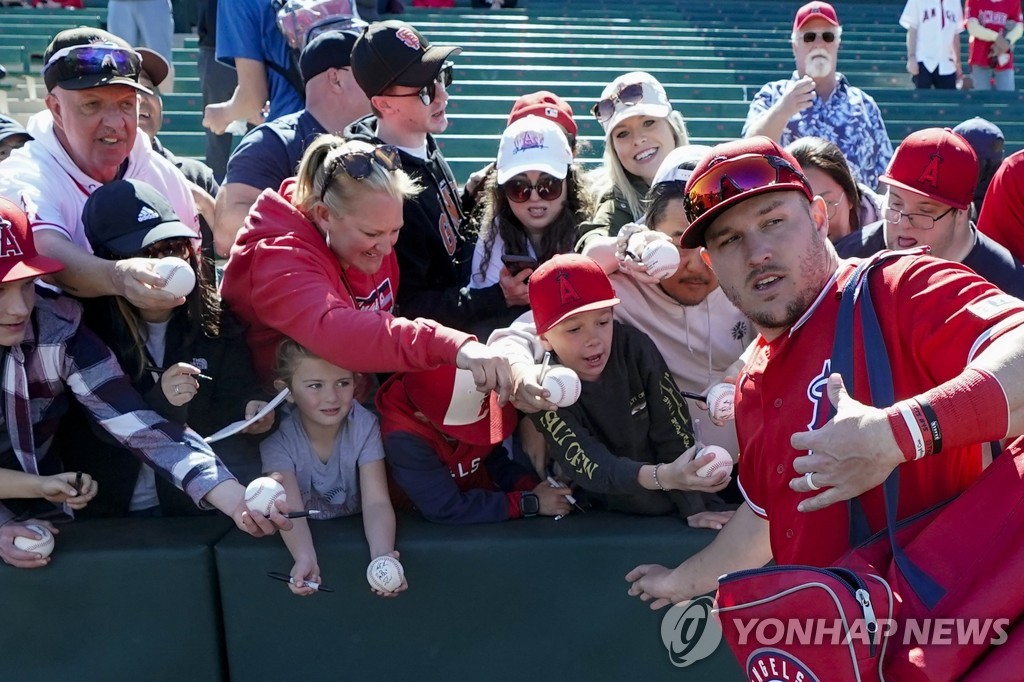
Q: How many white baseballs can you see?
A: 8